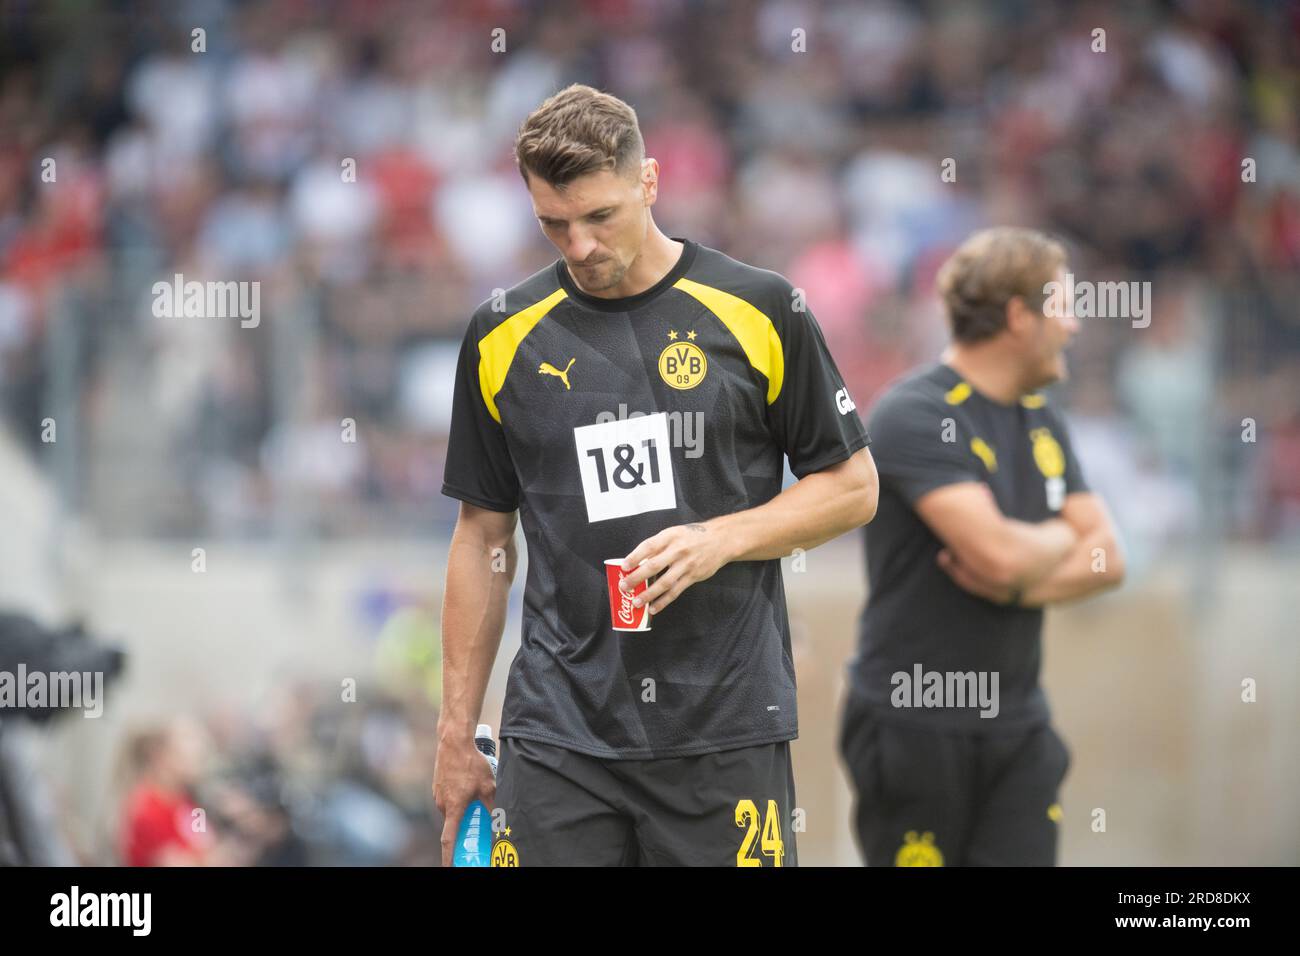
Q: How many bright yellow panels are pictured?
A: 2